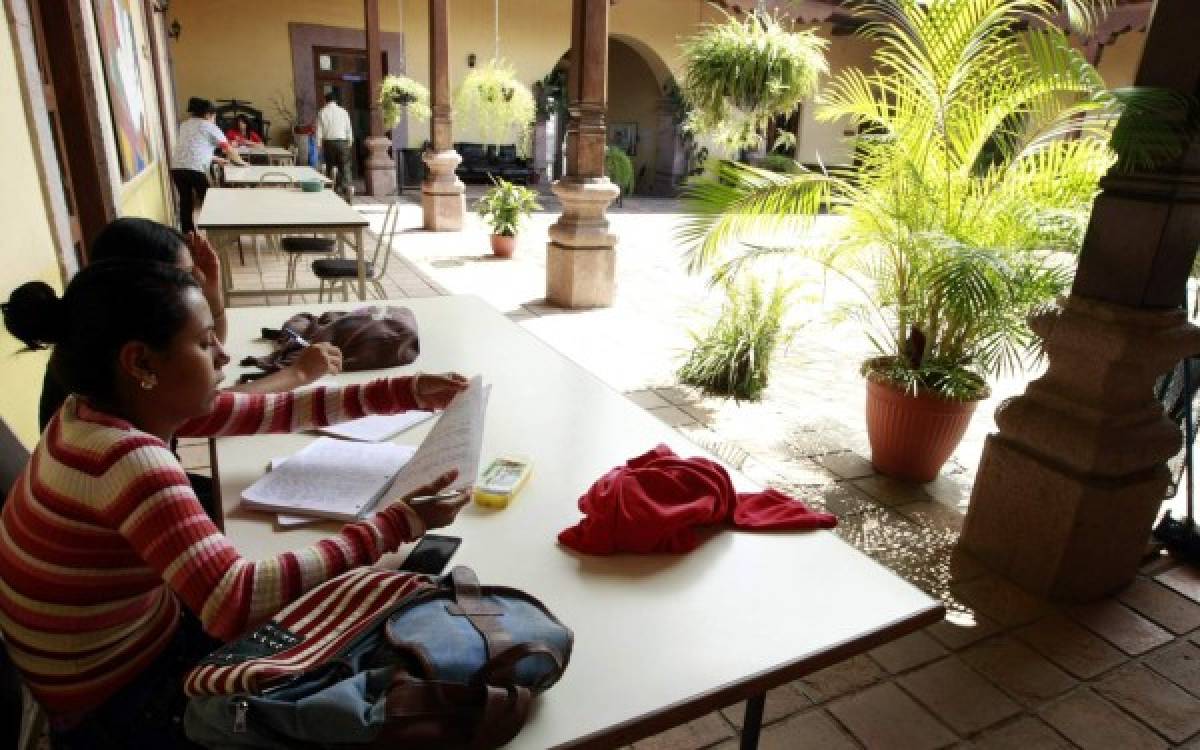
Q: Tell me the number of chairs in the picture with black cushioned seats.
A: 2